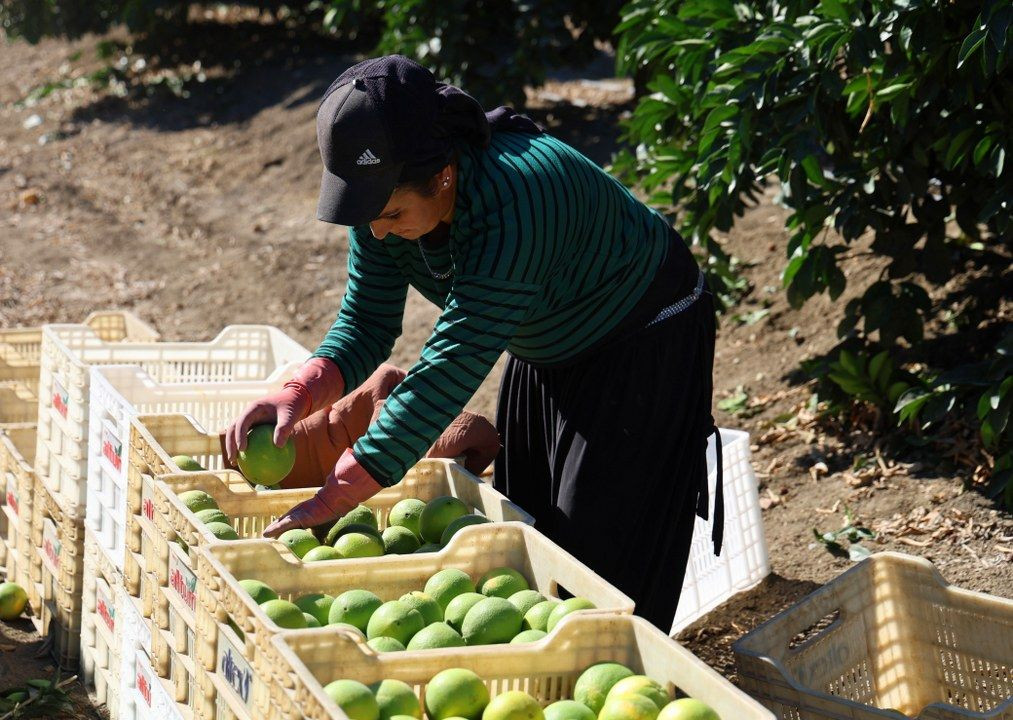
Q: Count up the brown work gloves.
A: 0